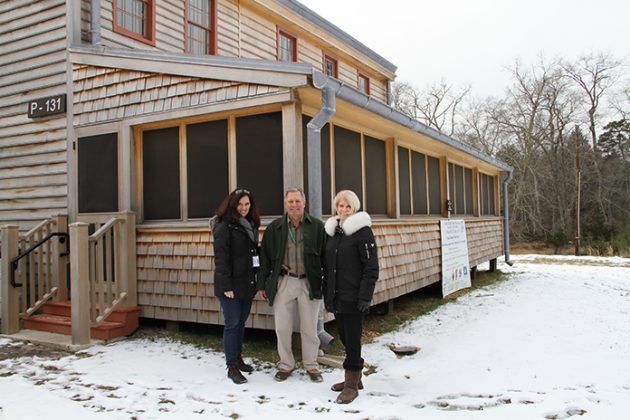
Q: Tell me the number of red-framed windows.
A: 5